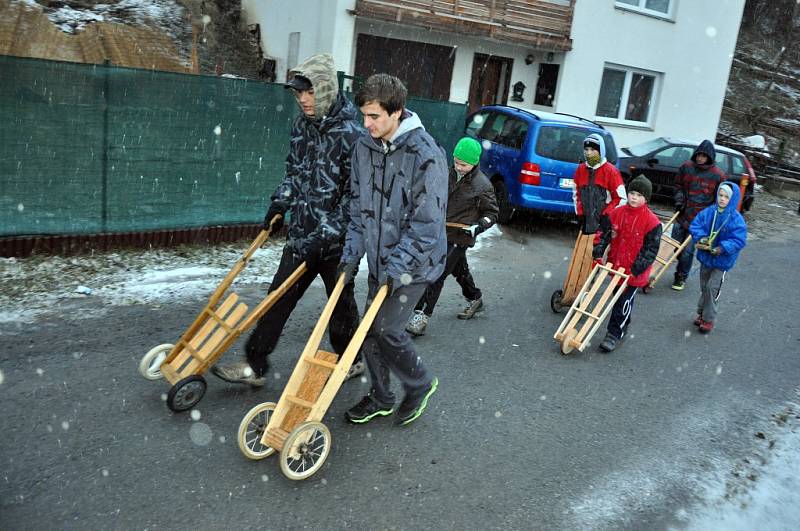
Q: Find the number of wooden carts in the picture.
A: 5